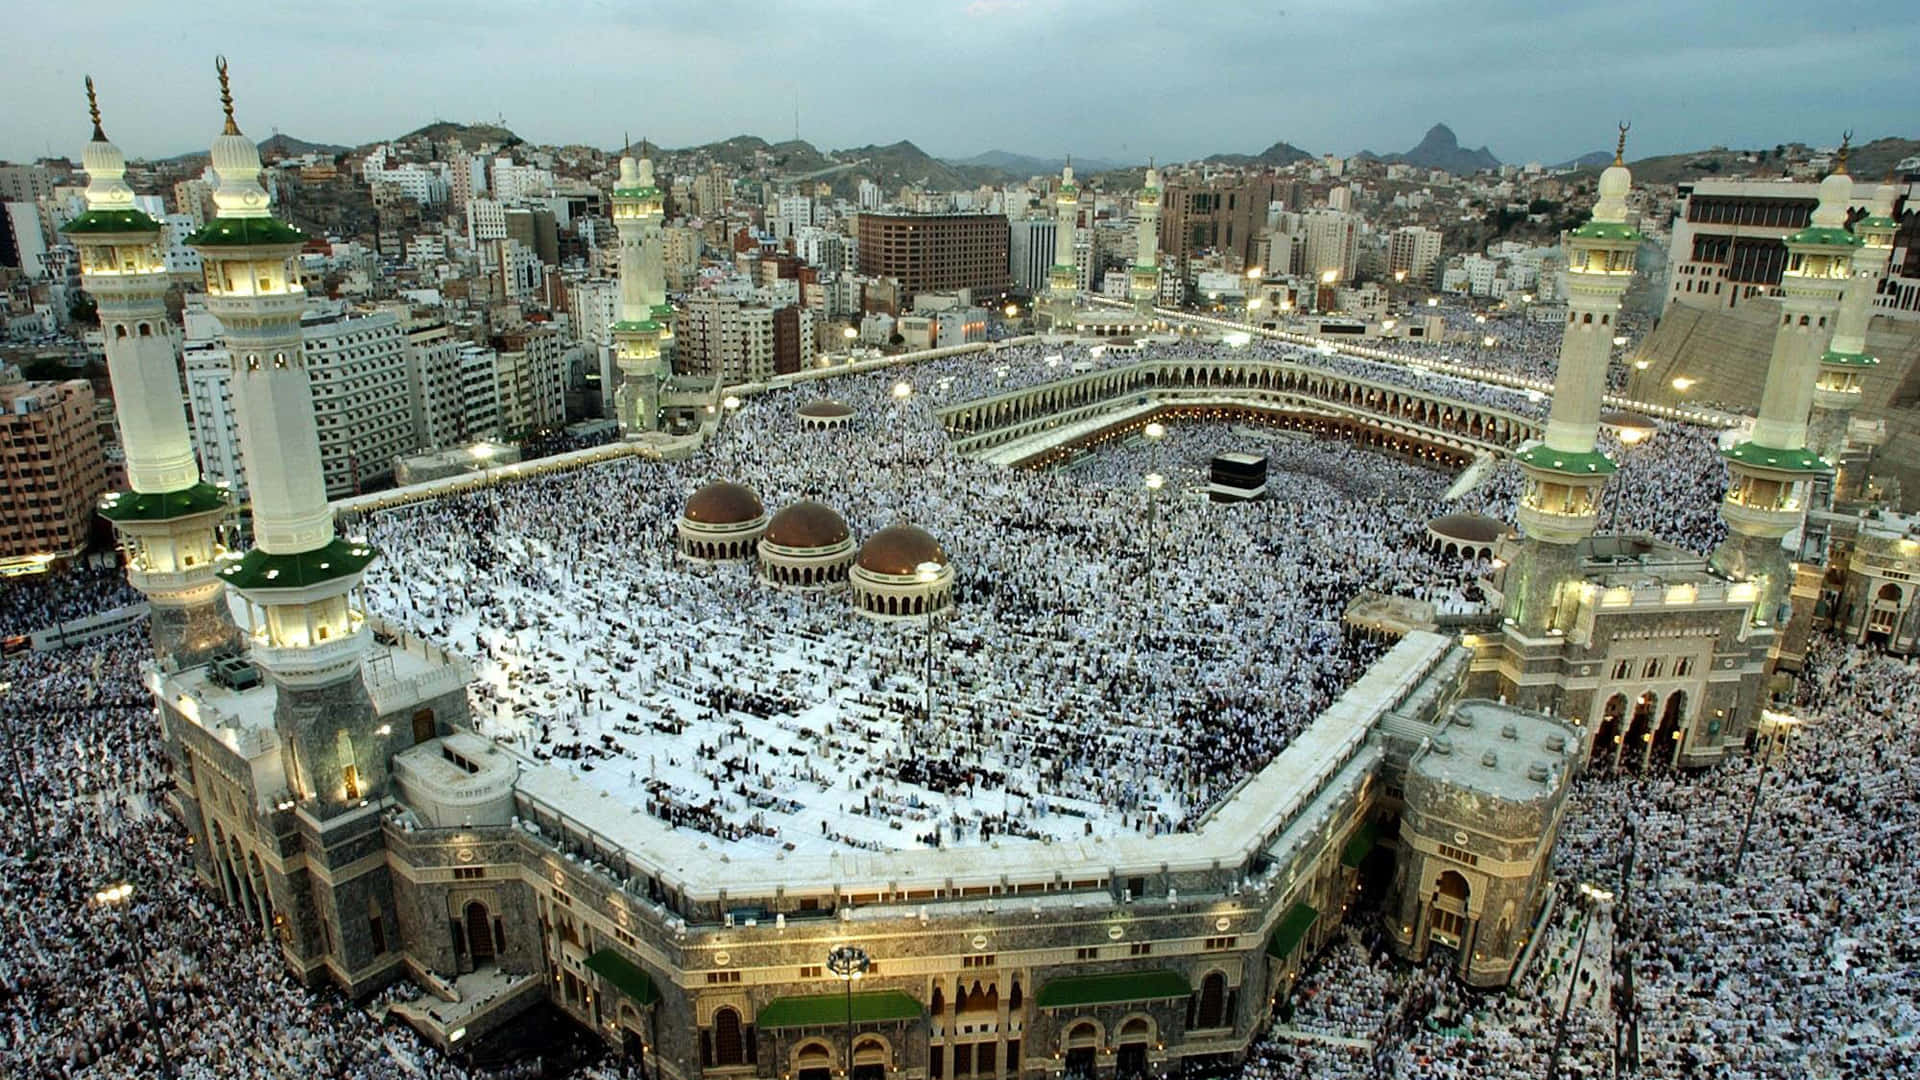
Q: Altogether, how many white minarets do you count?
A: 9